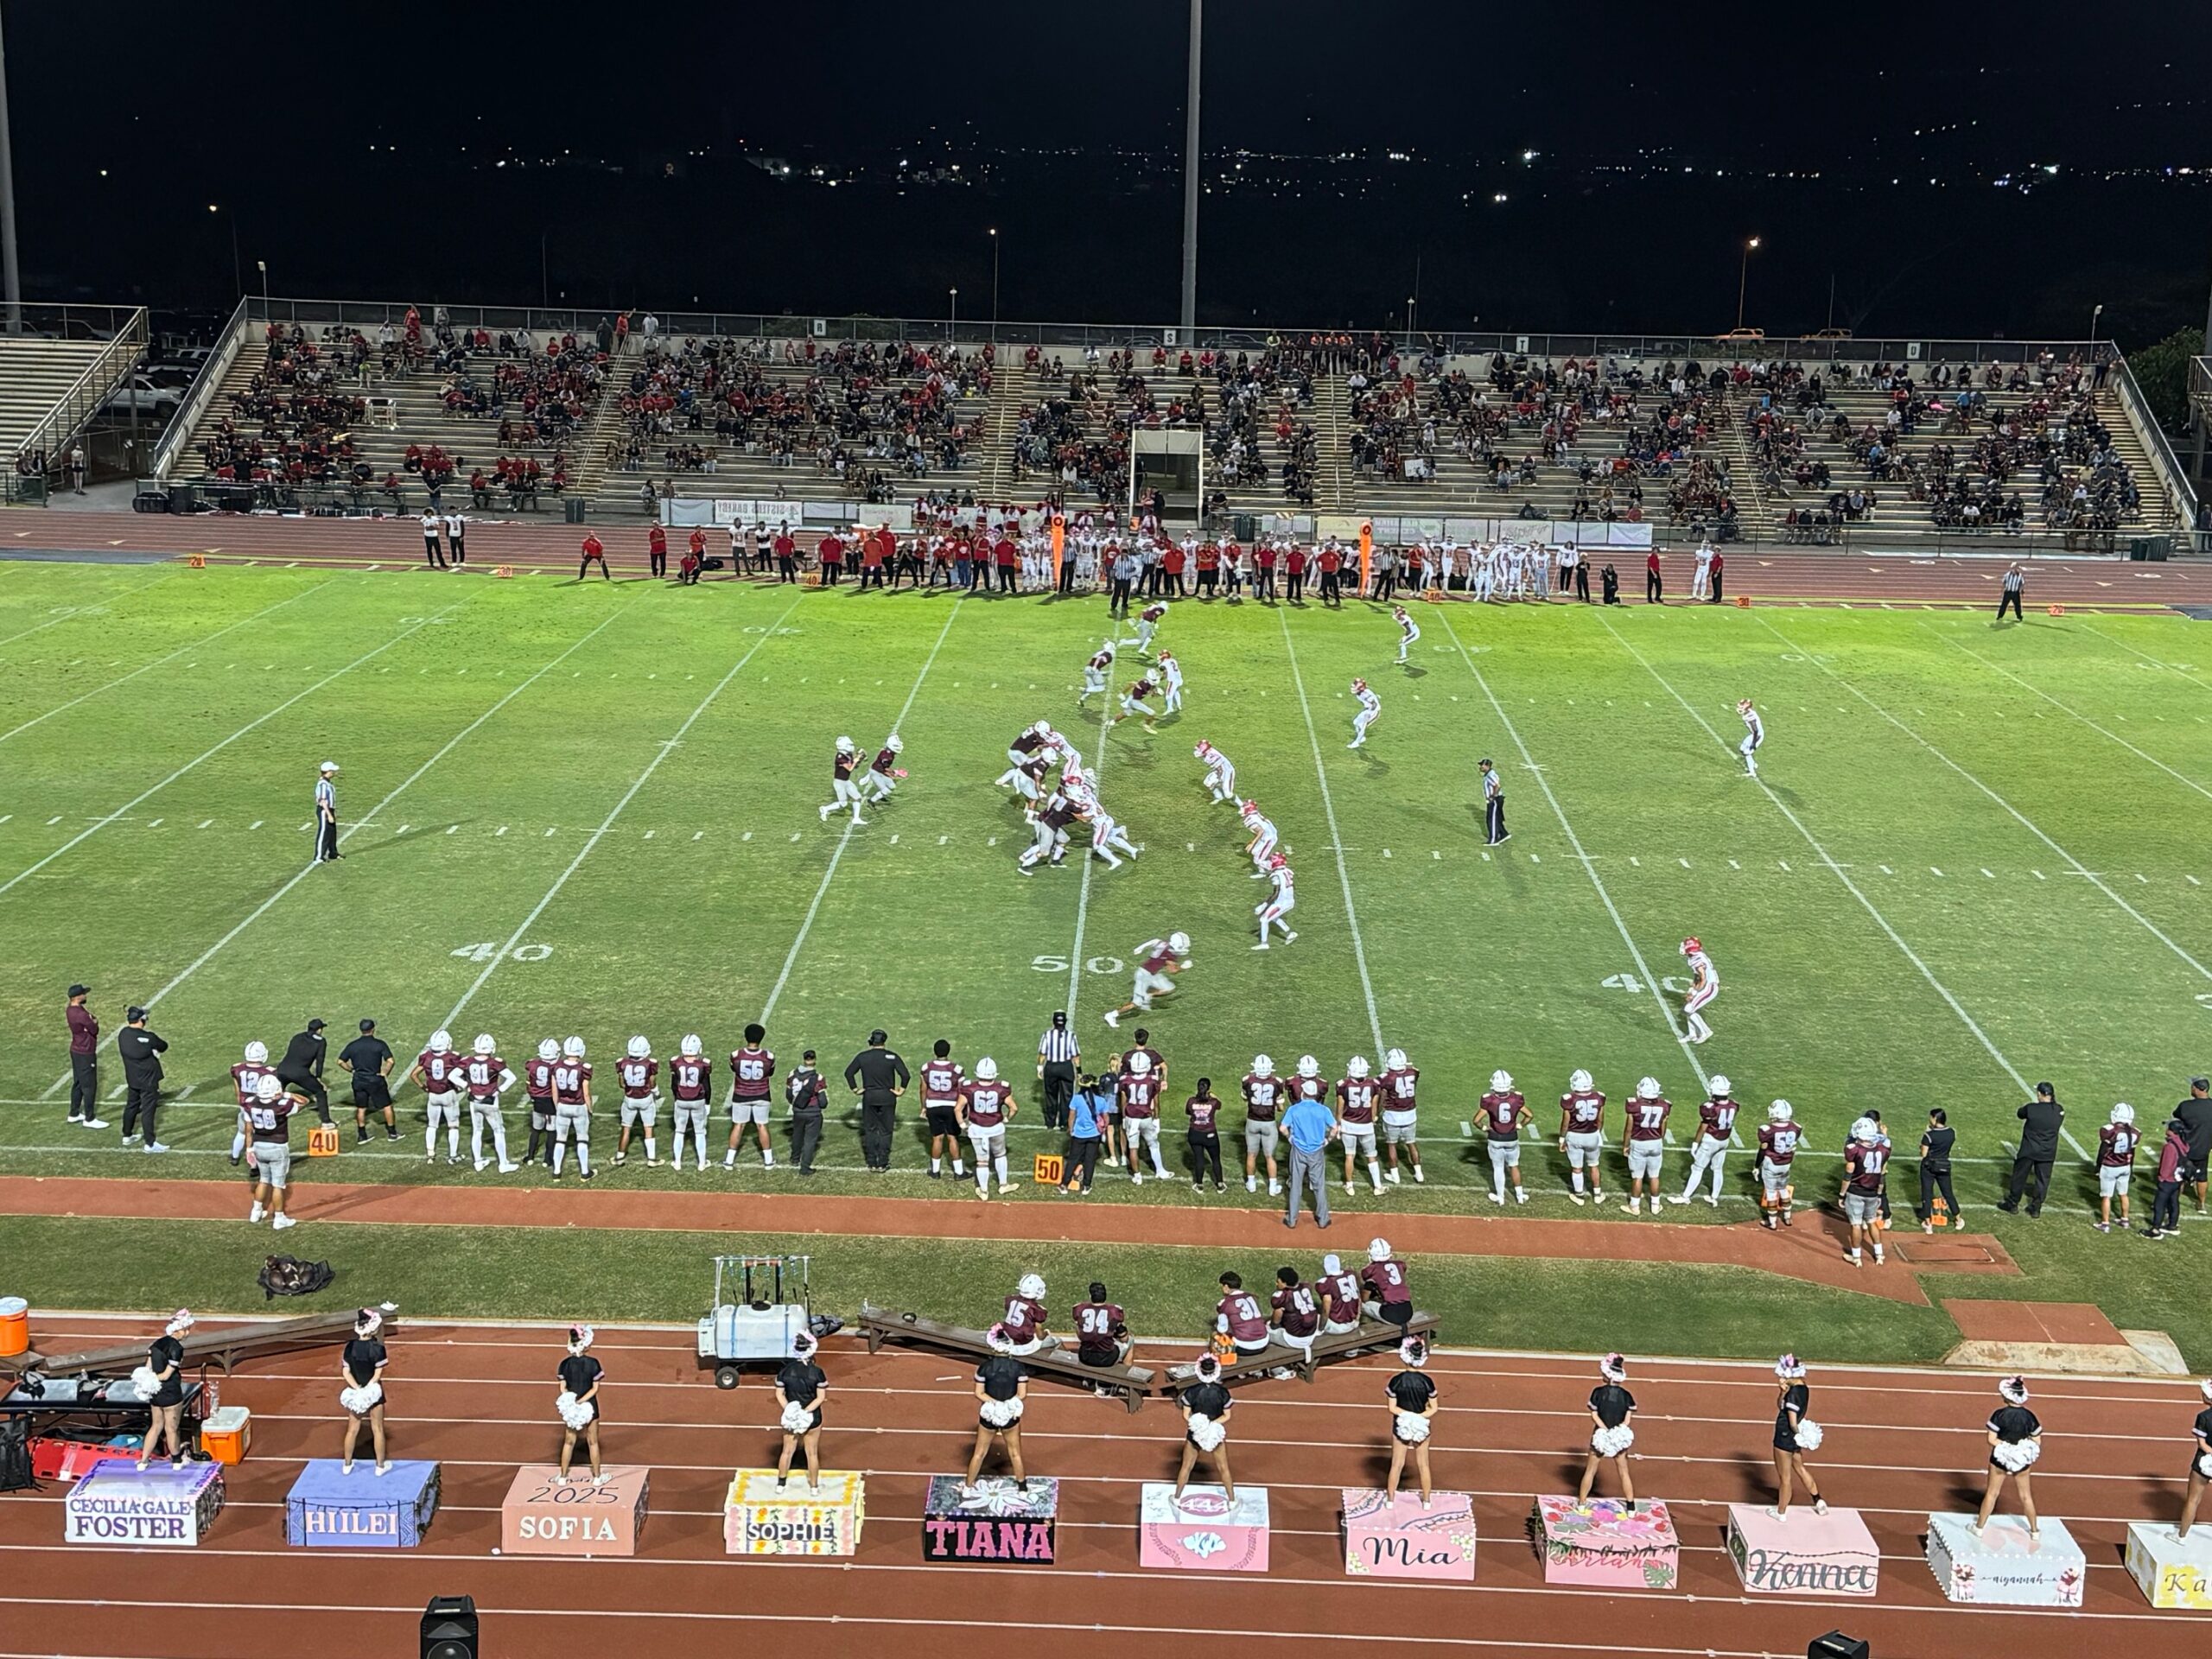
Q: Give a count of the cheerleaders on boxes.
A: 11